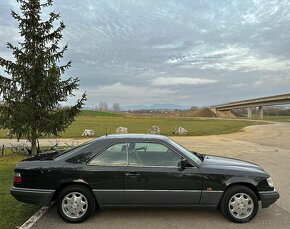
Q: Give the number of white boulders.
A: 4